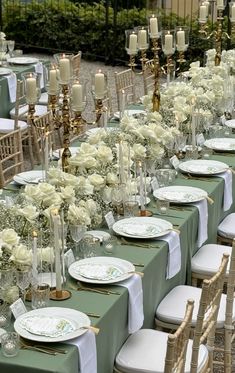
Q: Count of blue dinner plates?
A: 0